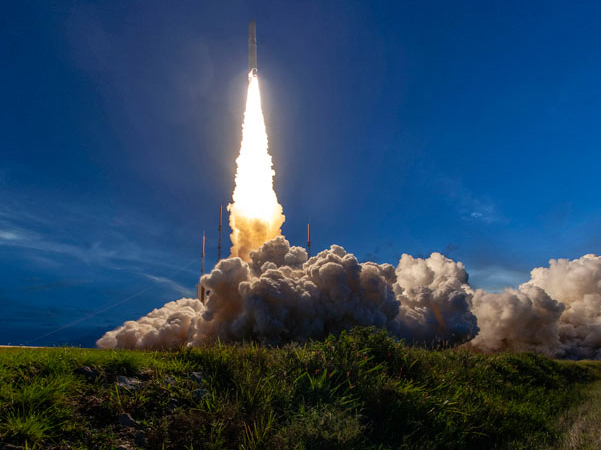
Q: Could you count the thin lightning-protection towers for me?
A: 3